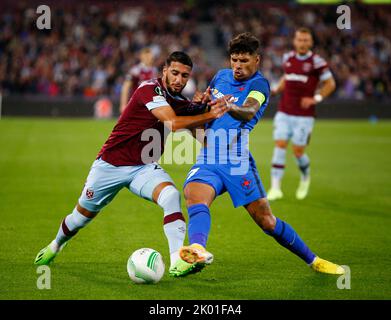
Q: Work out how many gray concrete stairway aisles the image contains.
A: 1